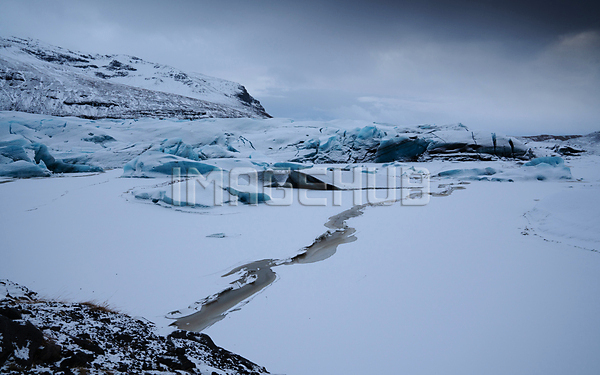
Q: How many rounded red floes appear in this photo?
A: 0